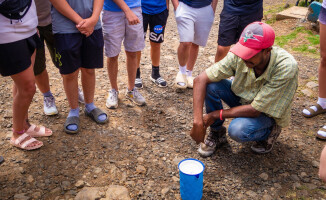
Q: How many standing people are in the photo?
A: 8